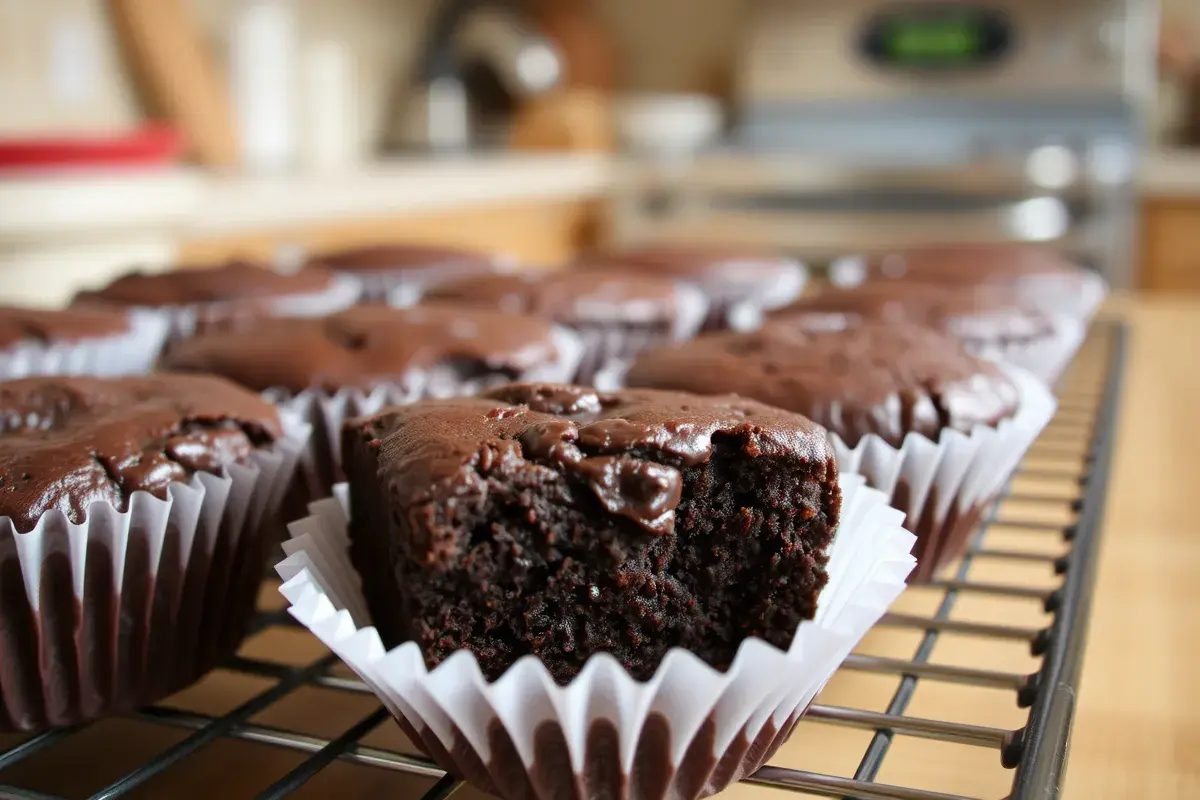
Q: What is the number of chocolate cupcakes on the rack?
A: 11